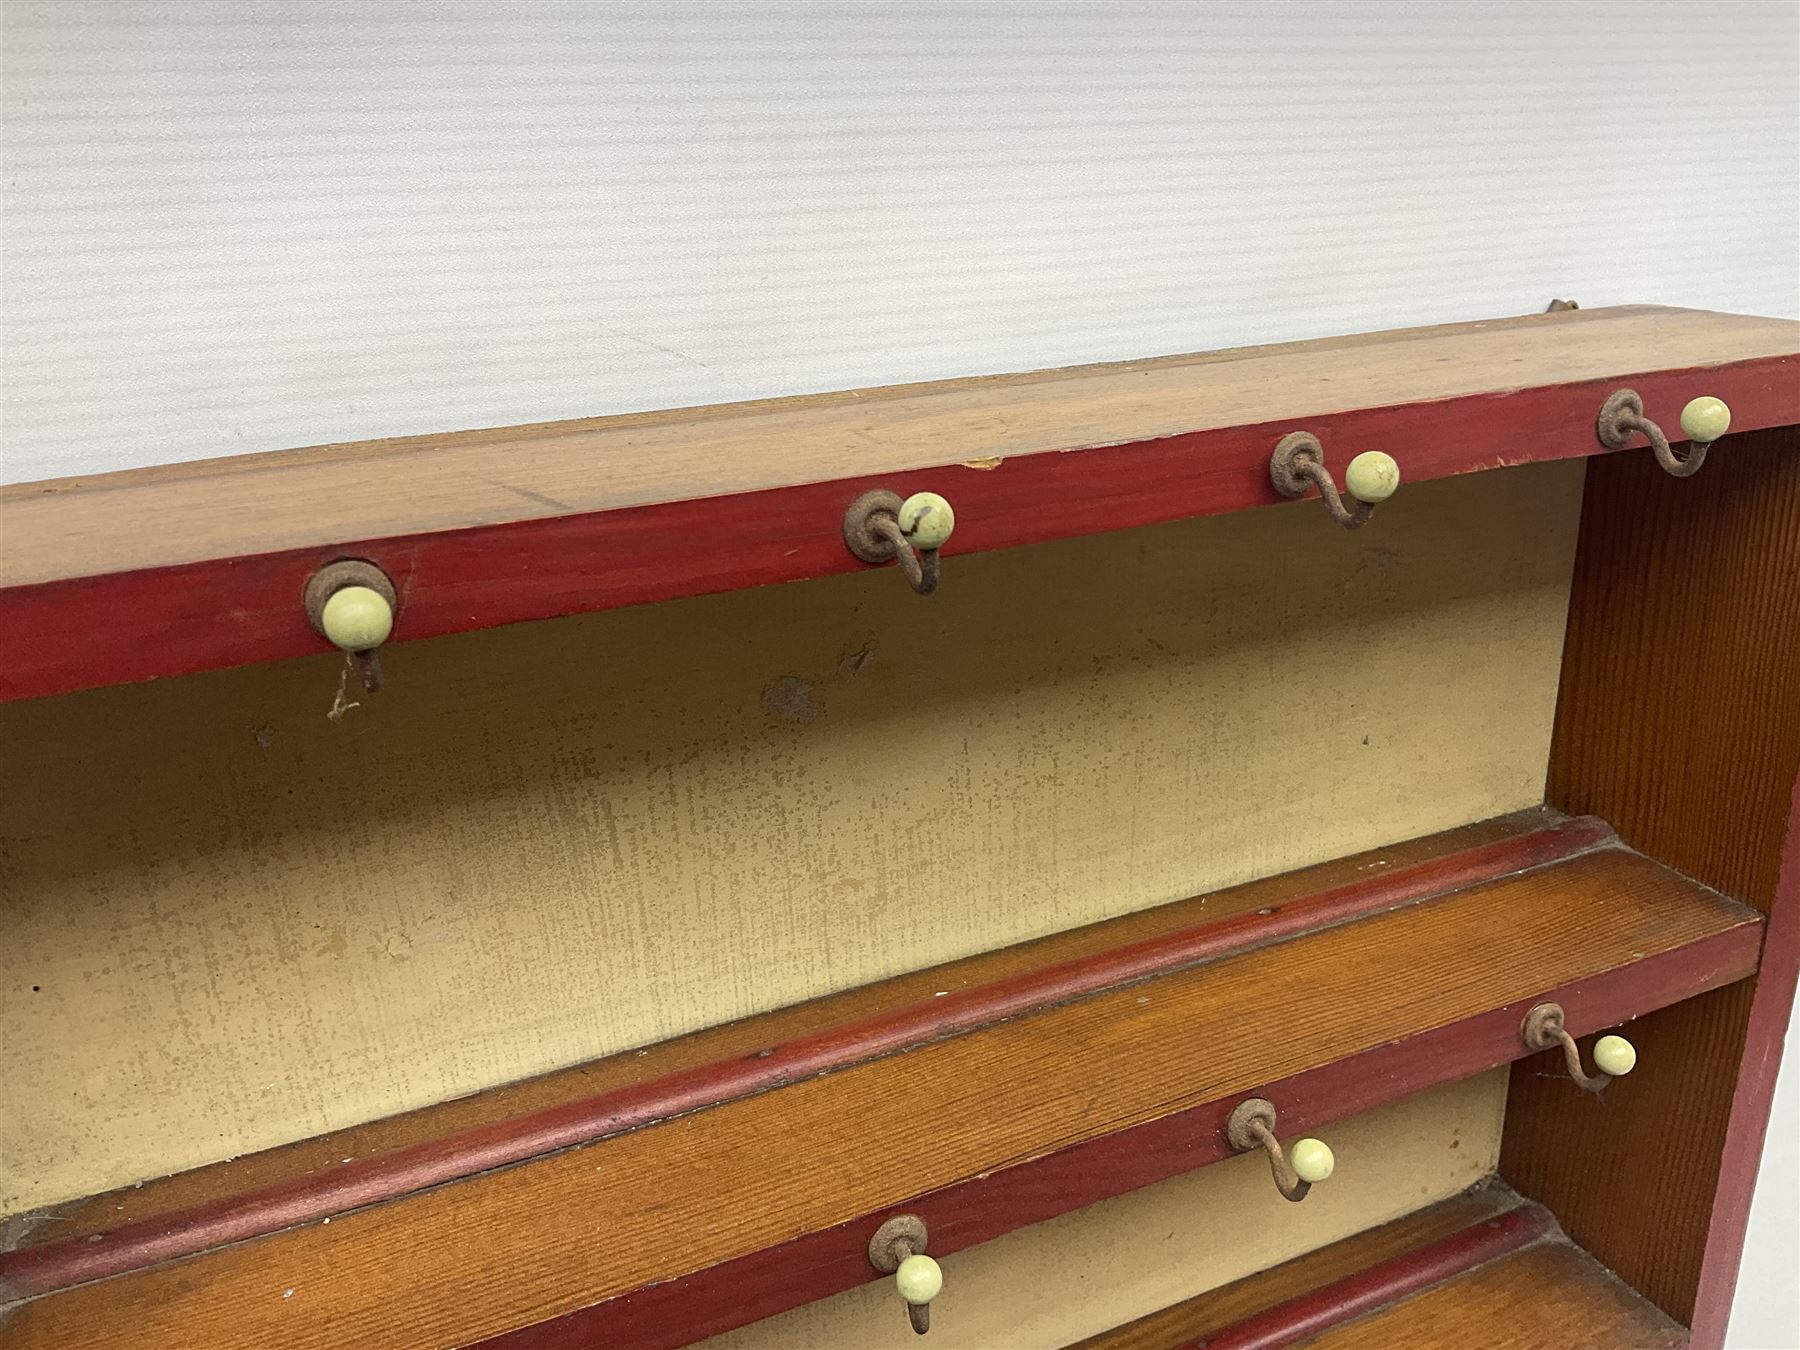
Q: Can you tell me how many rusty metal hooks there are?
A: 7